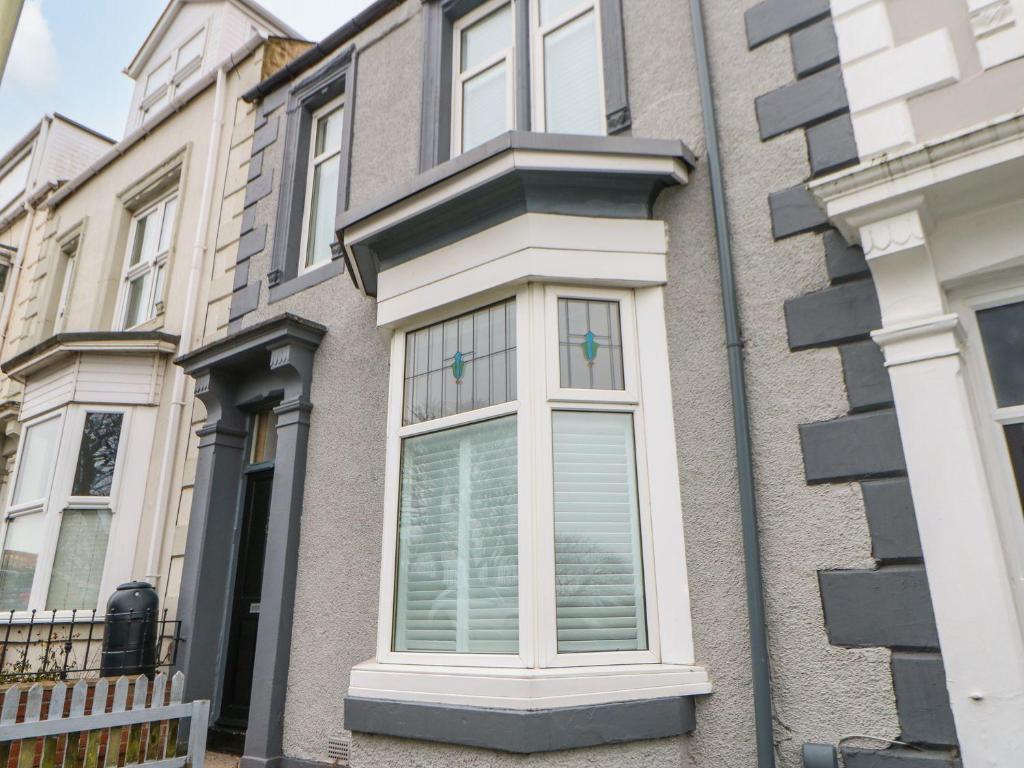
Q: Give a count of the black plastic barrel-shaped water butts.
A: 1